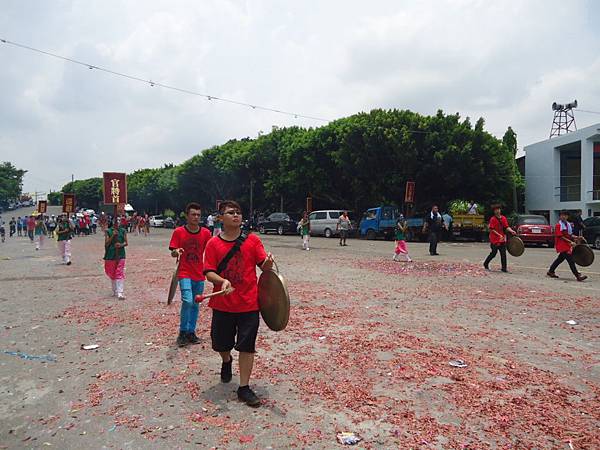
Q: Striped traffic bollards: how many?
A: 0